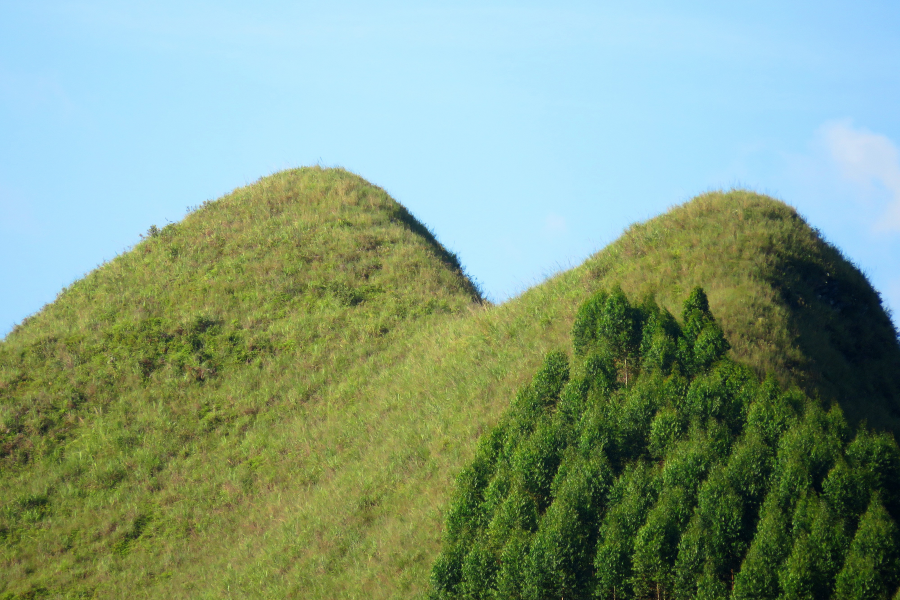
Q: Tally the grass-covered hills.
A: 2